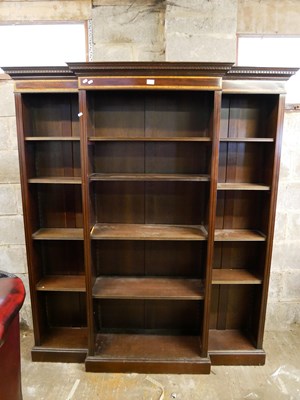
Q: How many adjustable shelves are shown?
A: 12